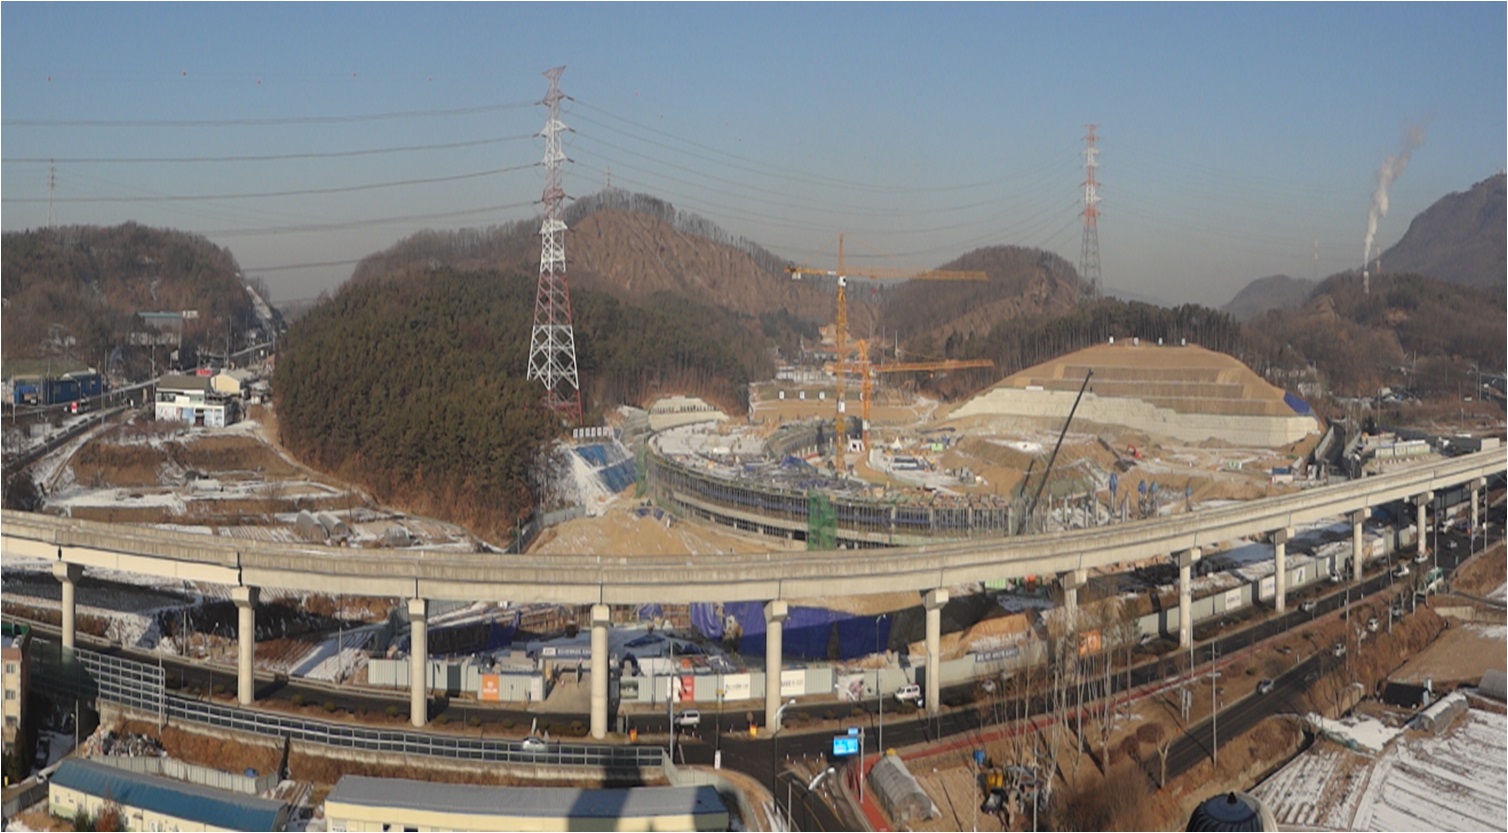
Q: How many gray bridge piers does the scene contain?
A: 12